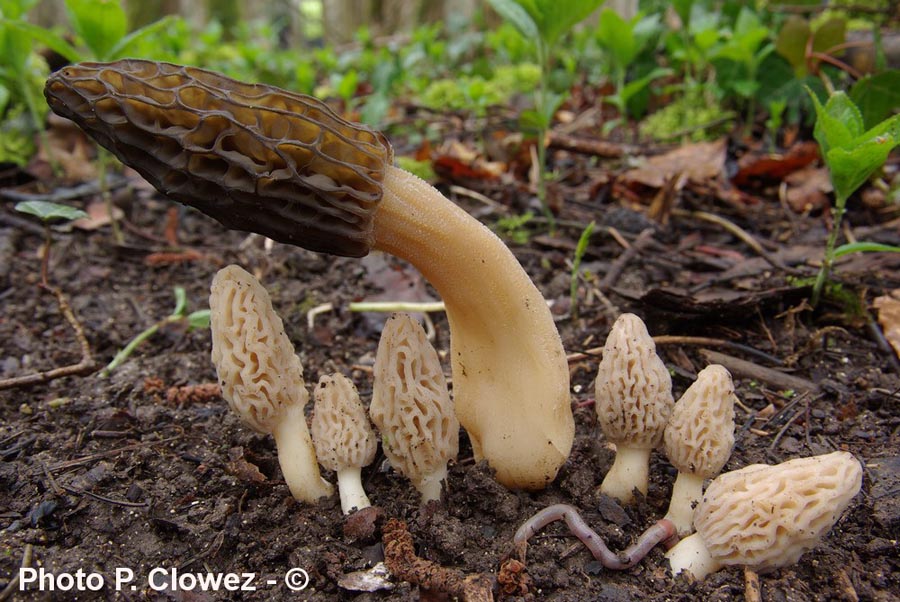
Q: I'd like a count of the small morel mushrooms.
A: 6